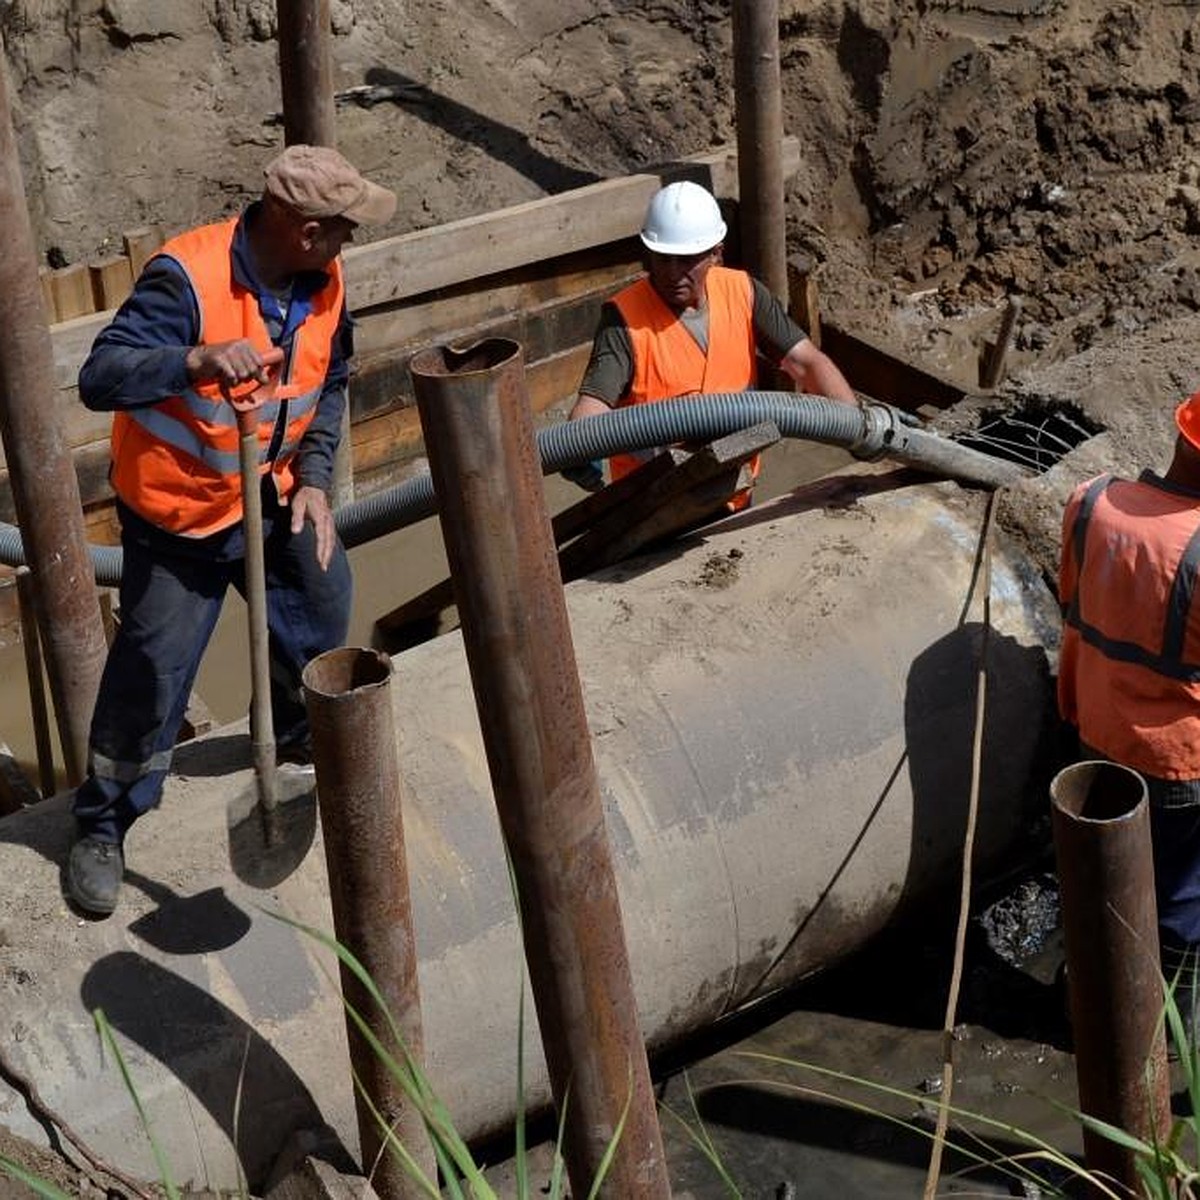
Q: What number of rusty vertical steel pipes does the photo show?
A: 6